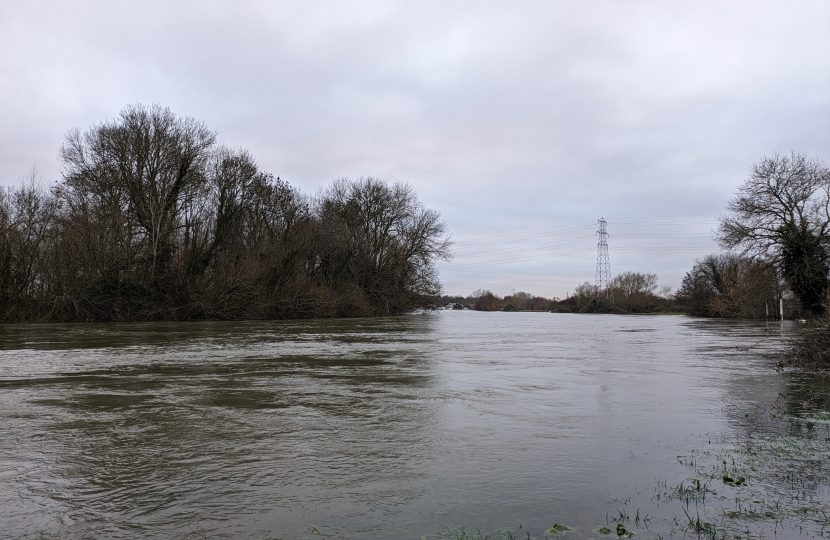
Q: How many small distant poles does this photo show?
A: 2